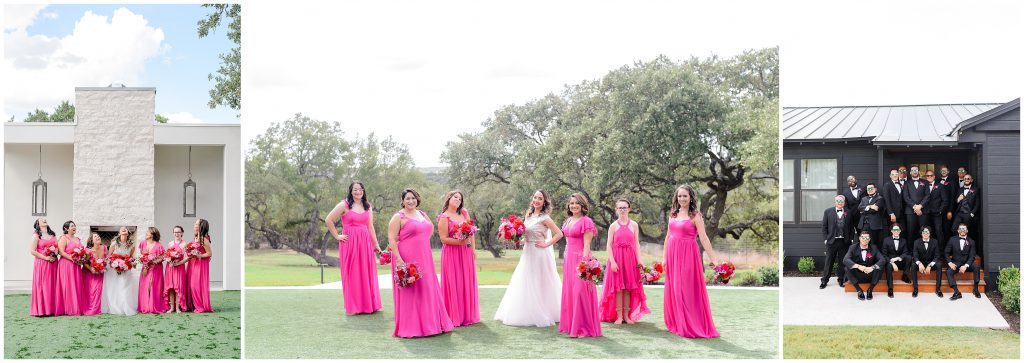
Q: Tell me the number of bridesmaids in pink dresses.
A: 6